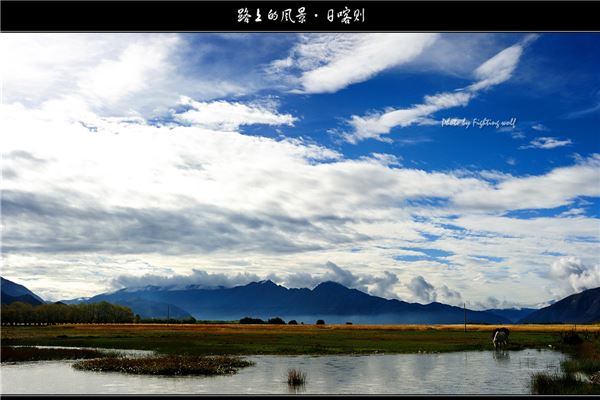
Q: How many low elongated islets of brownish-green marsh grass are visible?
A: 2